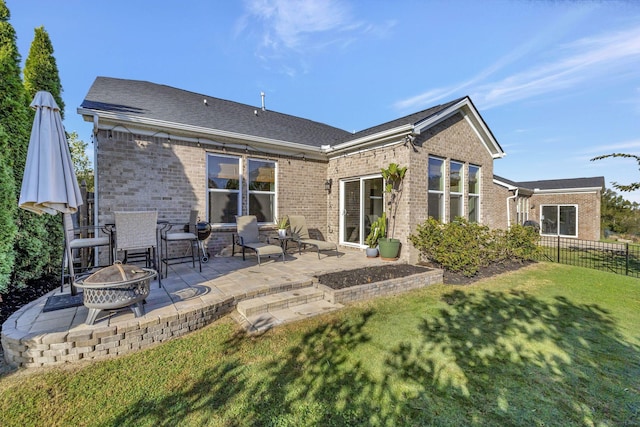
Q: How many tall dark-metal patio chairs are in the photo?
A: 3